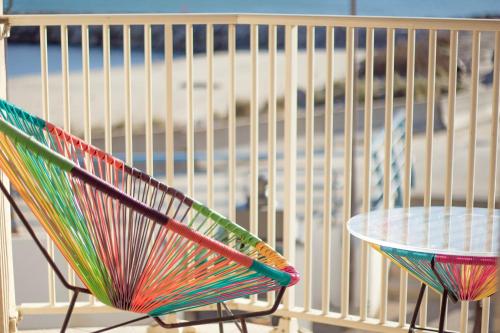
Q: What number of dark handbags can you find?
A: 0